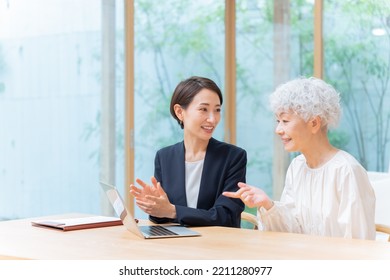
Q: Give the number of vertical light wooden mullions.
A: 3